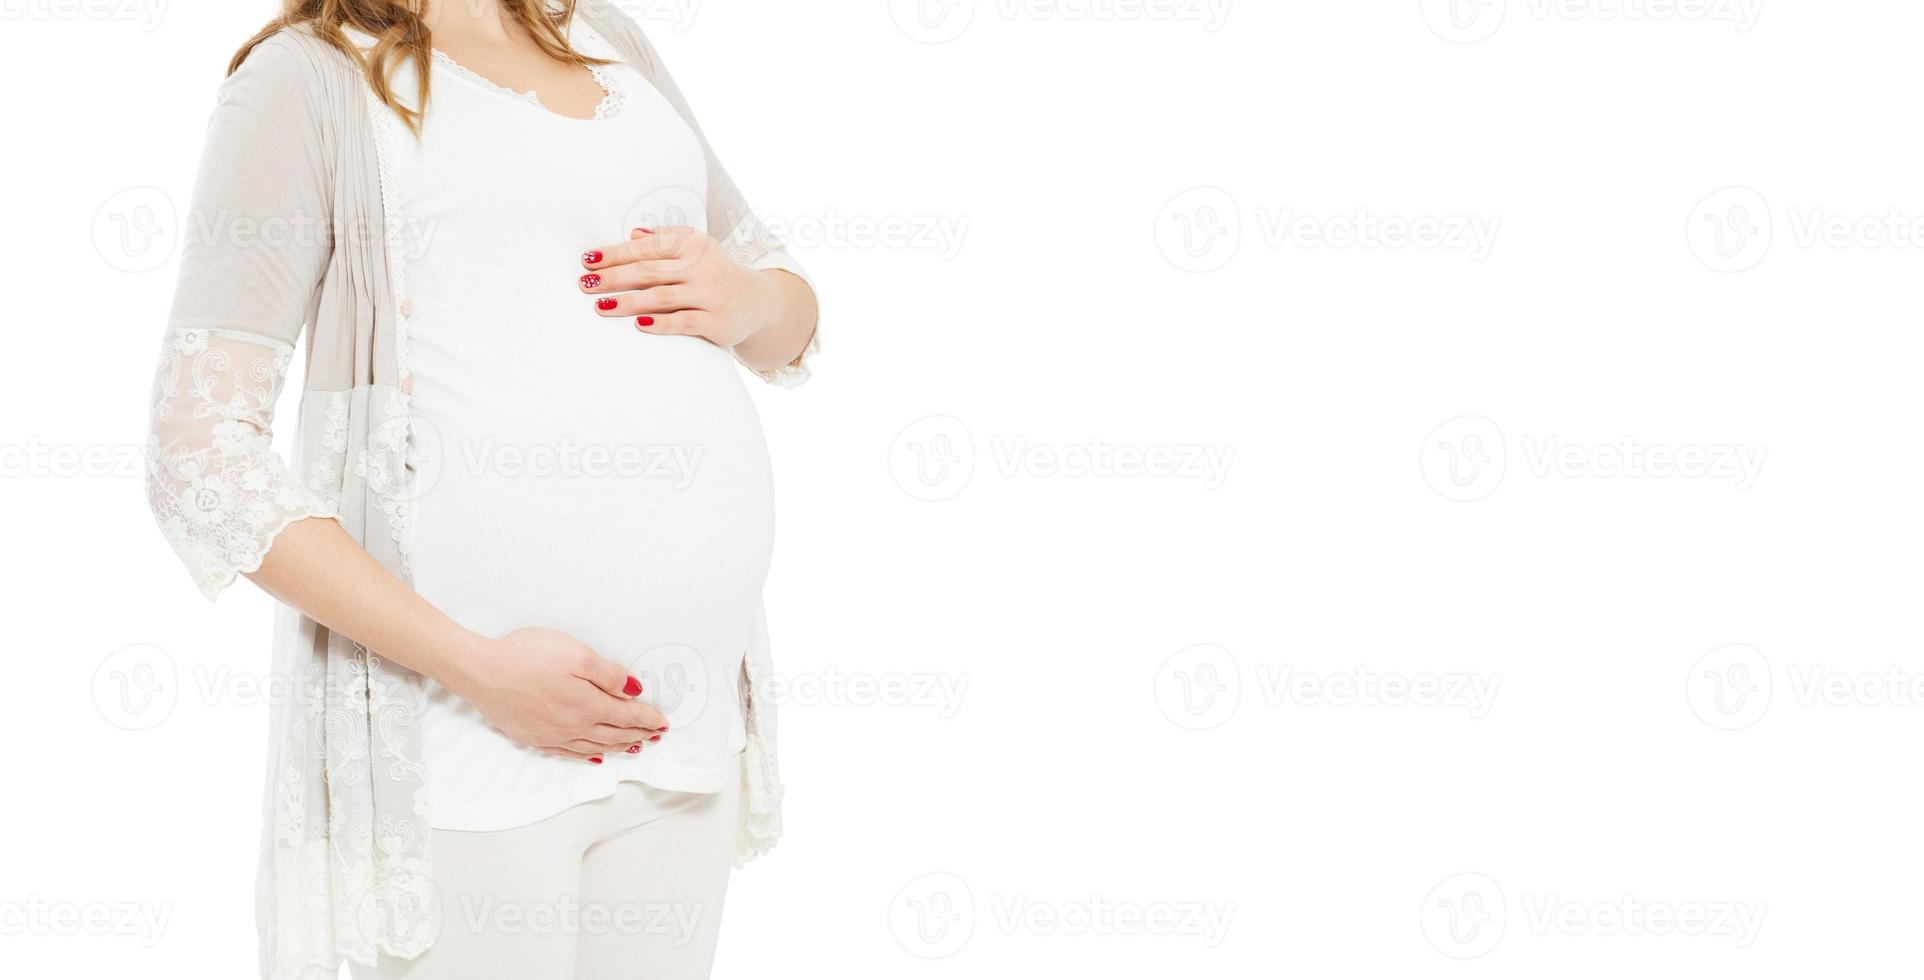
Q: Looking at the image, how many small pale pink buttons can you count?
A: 2